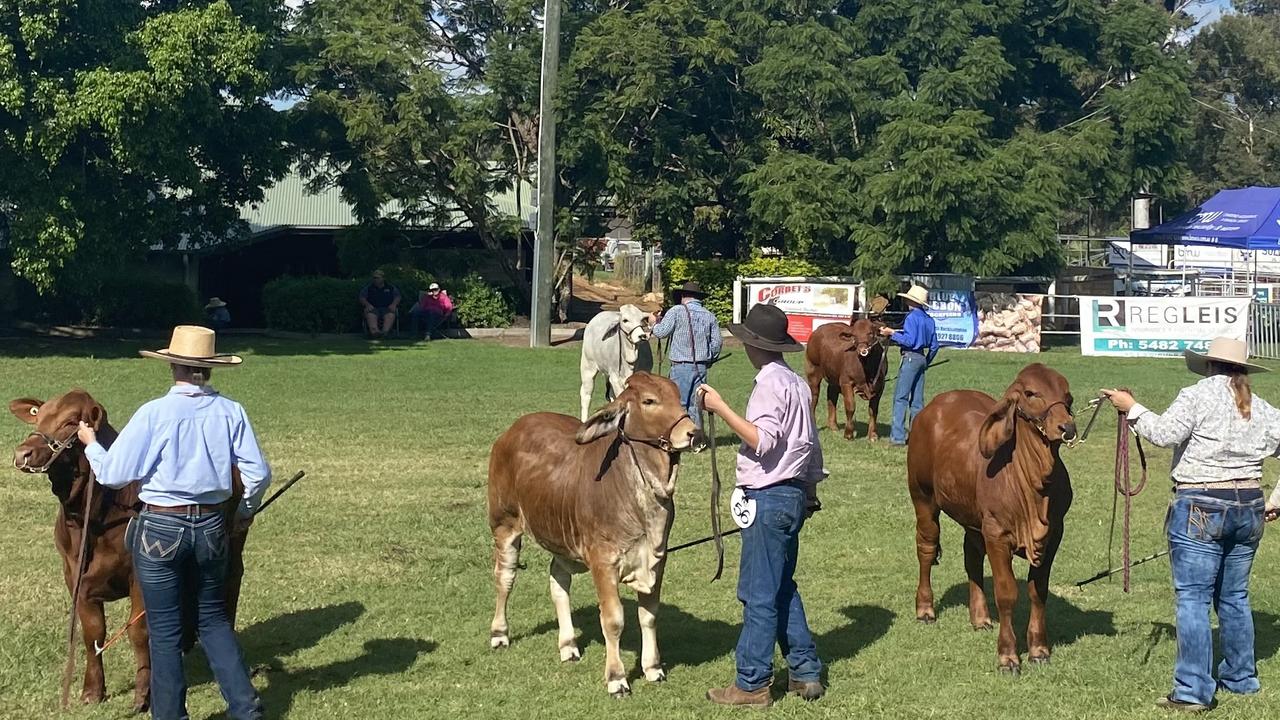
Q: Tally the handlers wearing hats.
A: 5